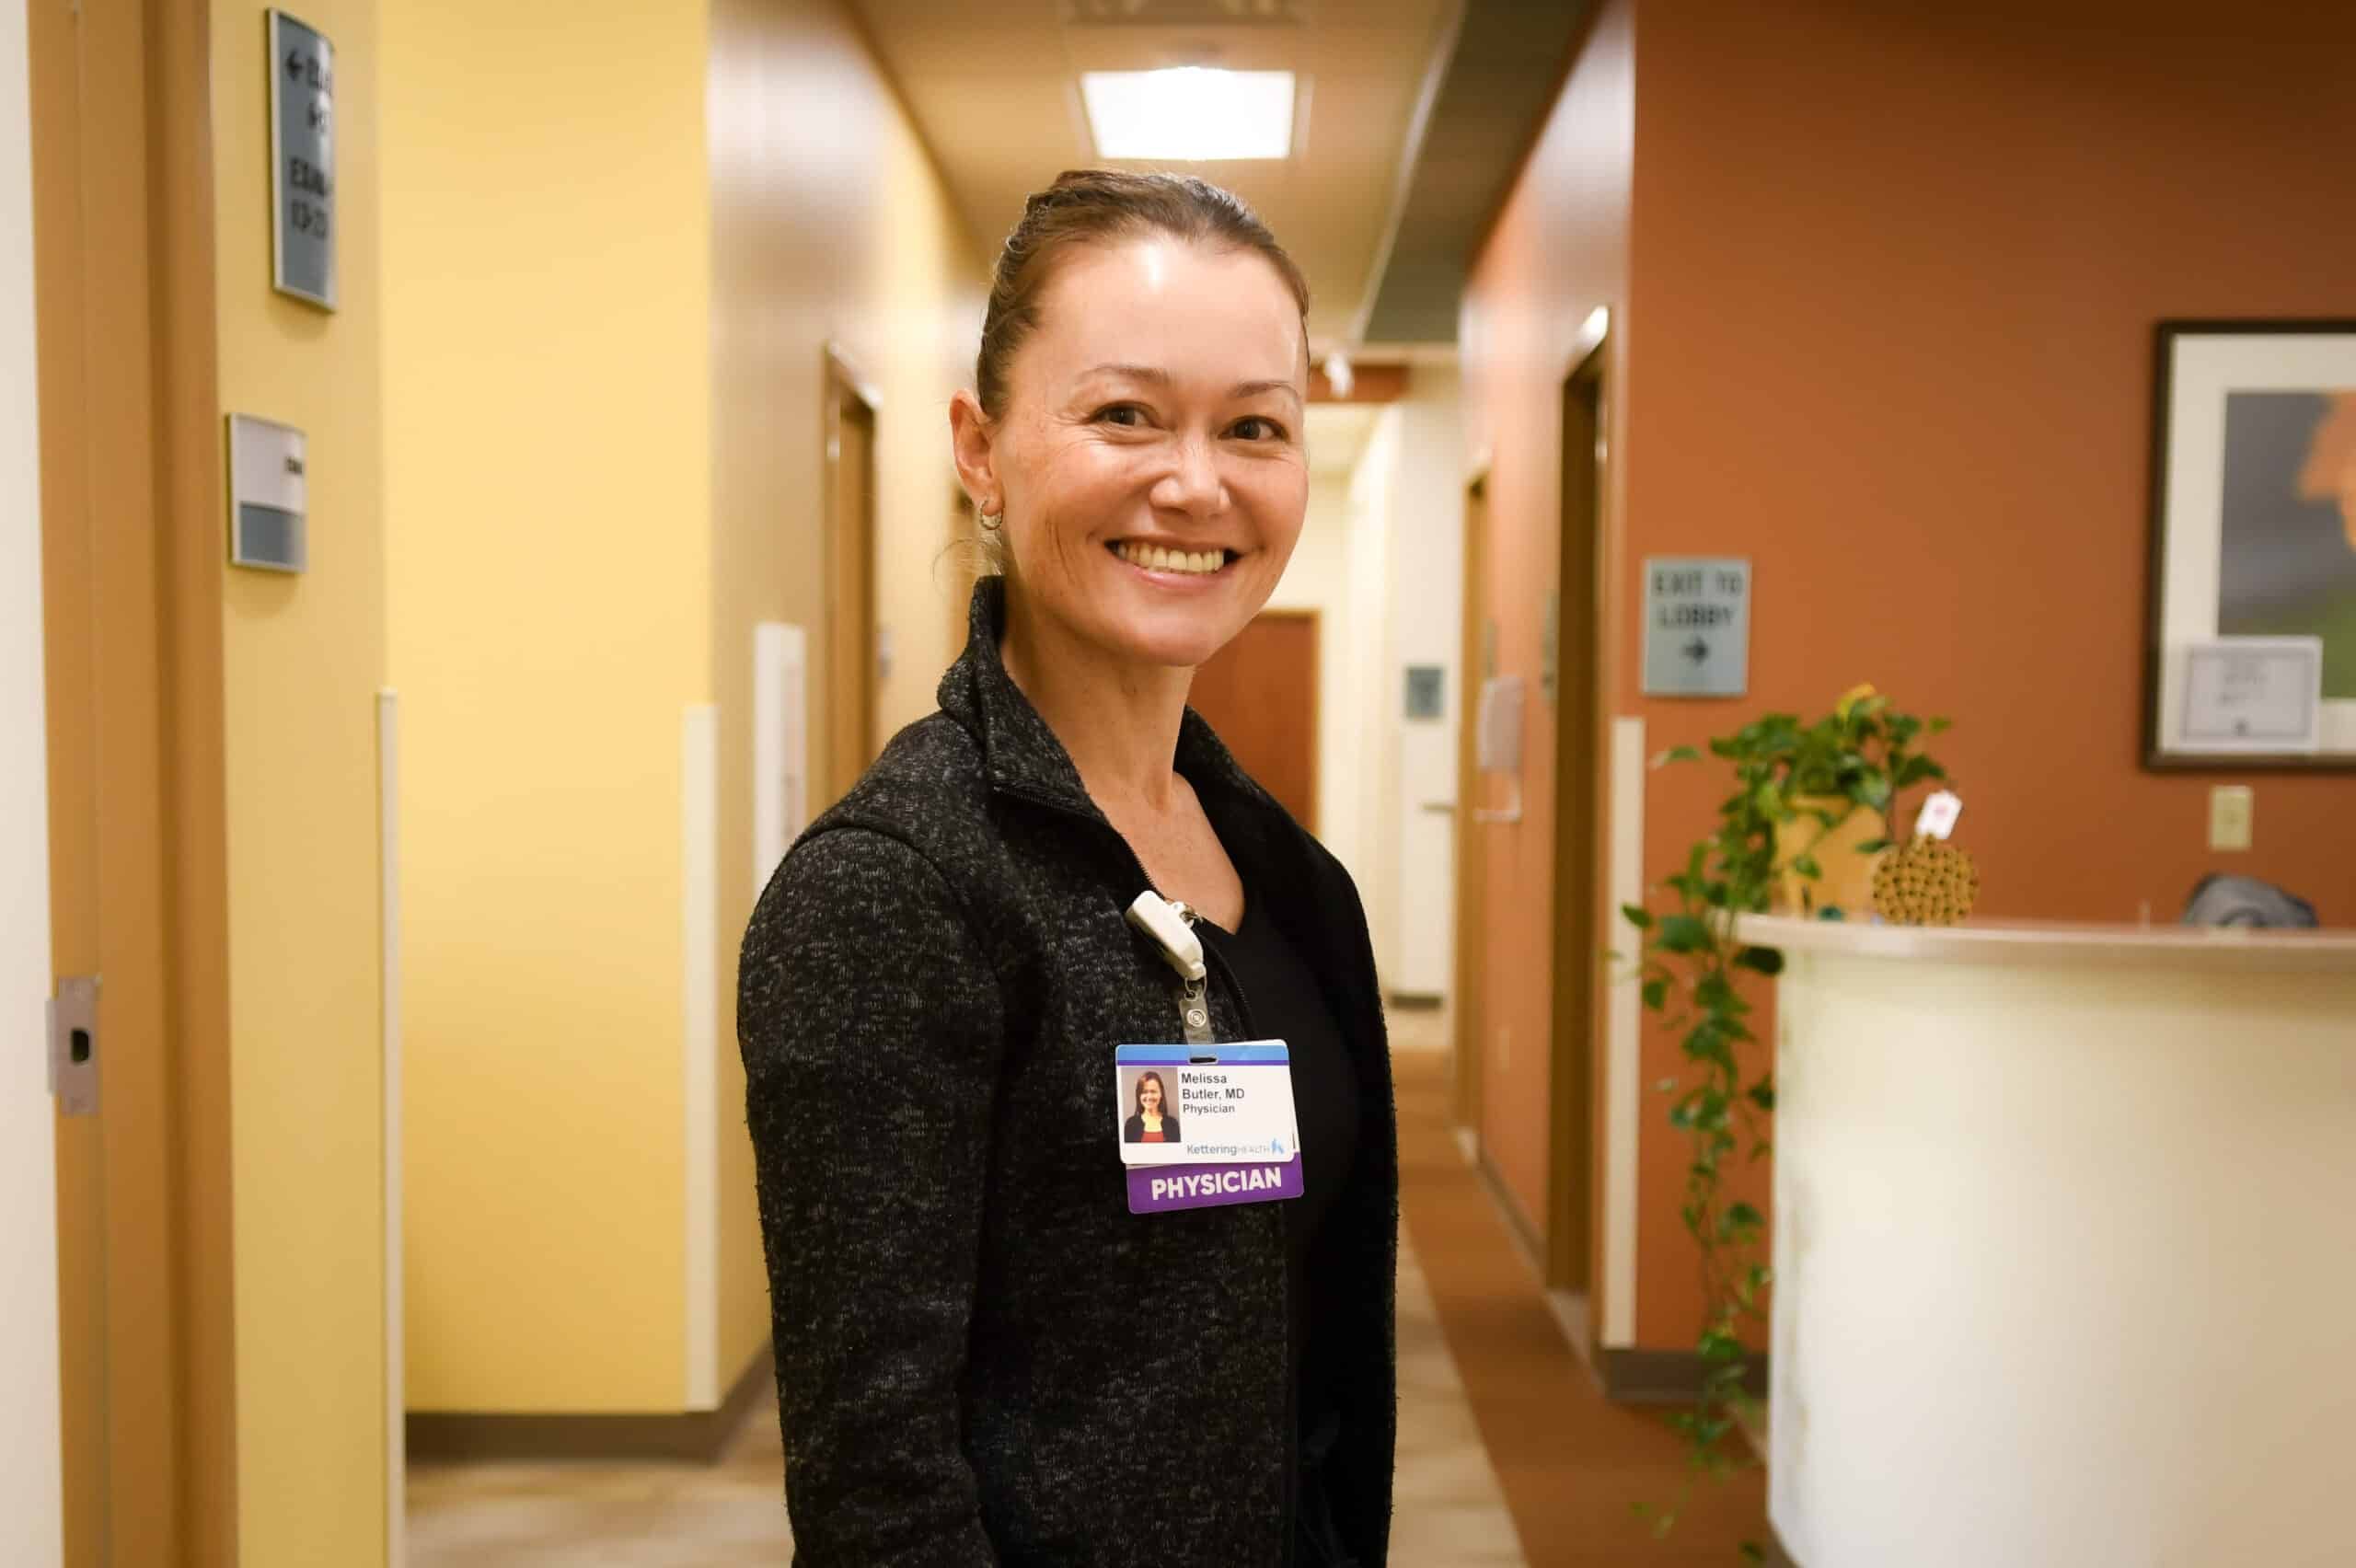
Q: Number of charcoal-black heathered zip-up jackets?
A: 1